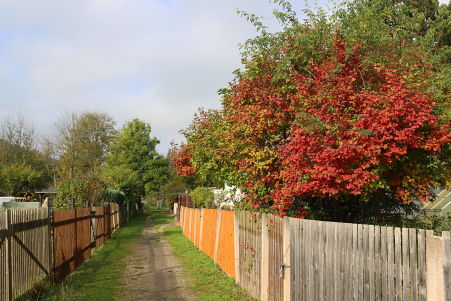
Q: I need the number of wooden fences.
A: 2